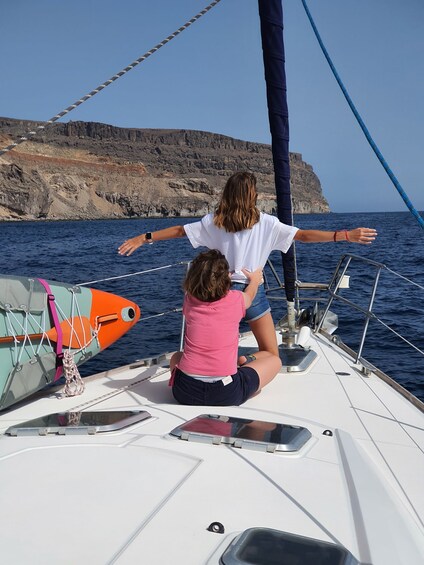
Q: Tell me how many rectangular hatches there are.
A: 4